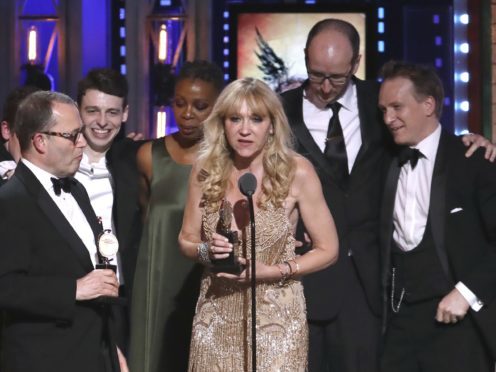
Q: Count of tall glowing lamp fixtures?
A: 3